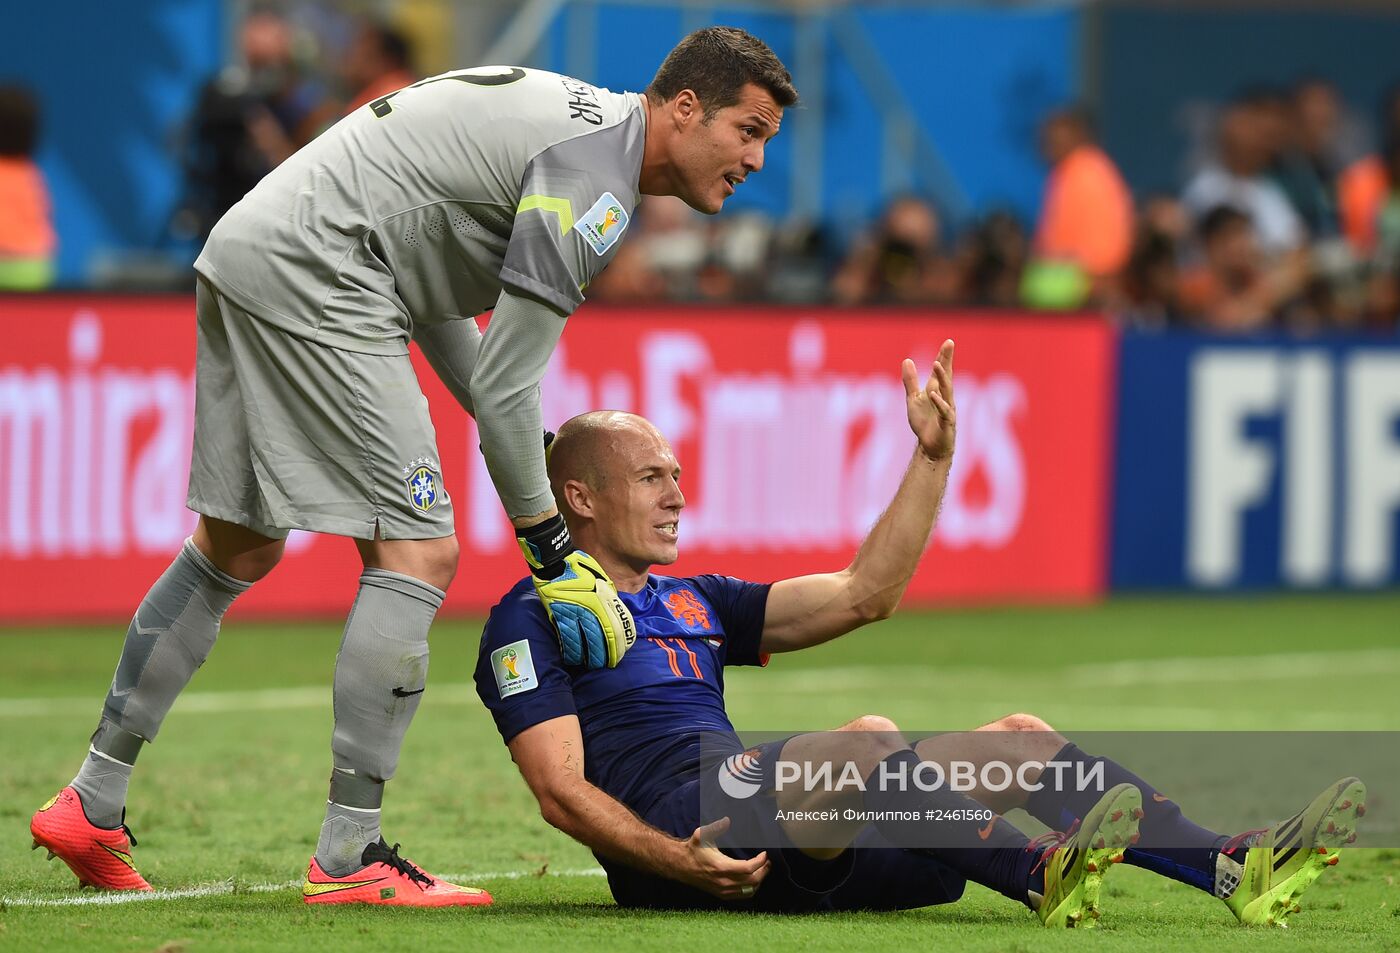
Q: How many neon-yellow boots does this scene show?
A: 2